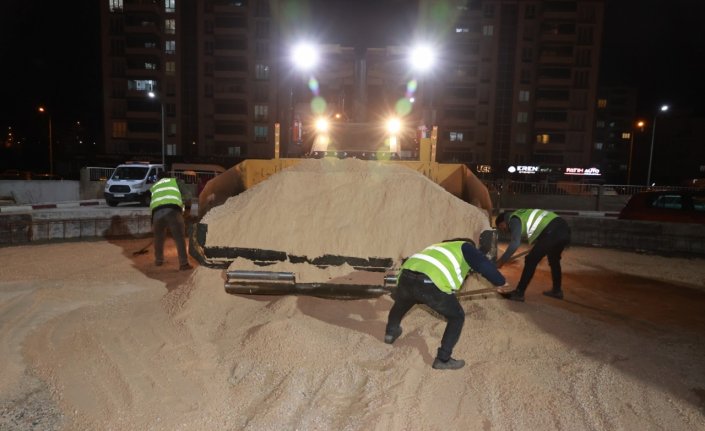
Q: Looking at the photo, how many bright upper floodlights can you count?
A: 2